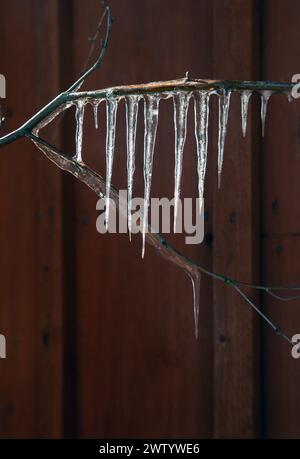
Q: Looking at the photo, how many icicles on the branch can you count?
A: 11